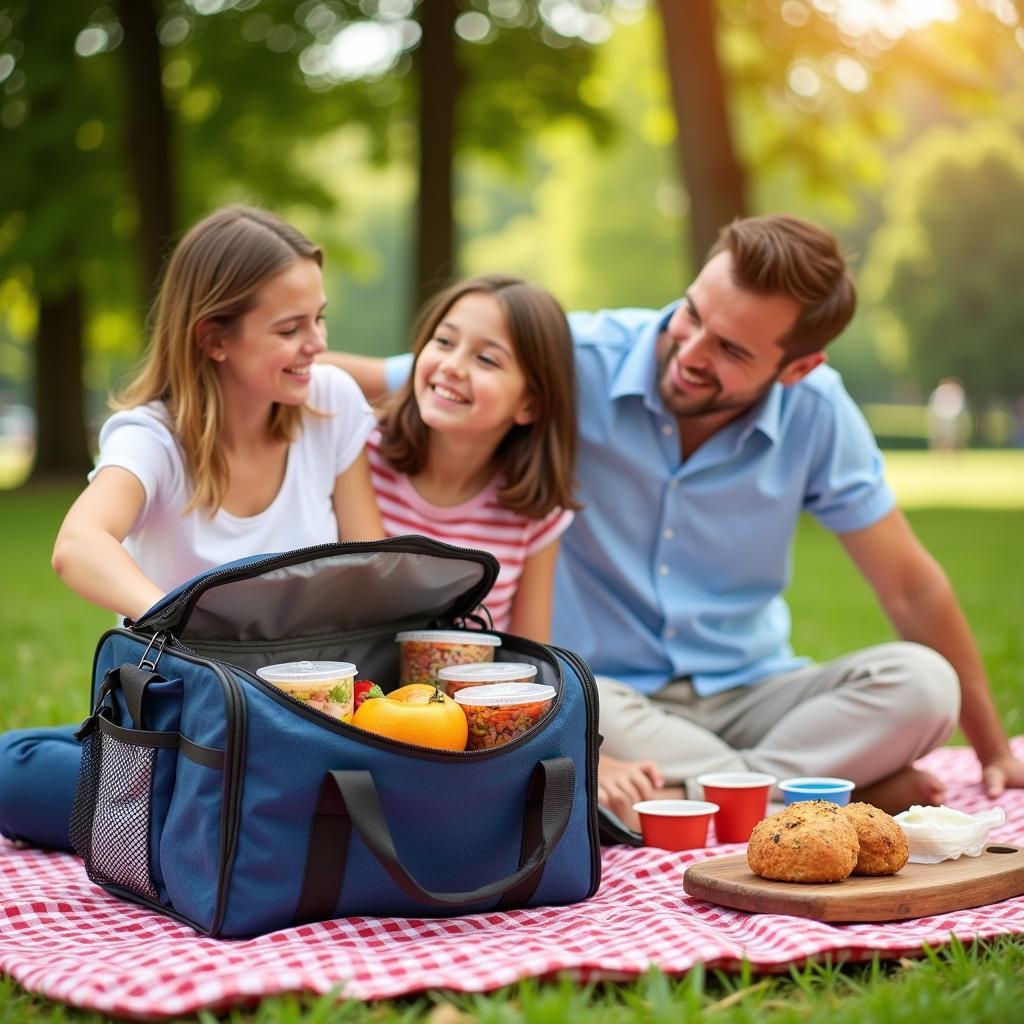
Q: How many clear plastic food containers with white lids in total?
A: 4